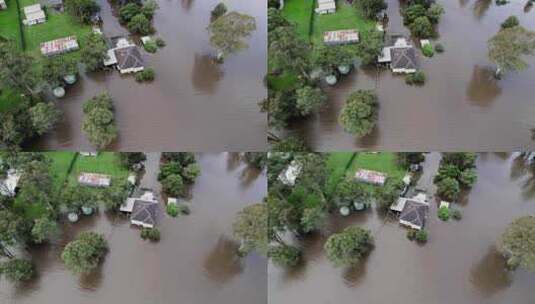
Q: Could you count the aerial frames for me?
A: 4